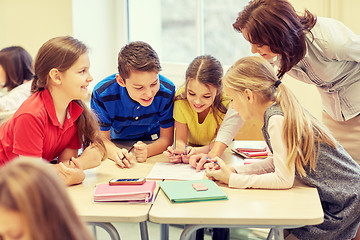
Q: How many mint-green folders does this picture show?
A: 1